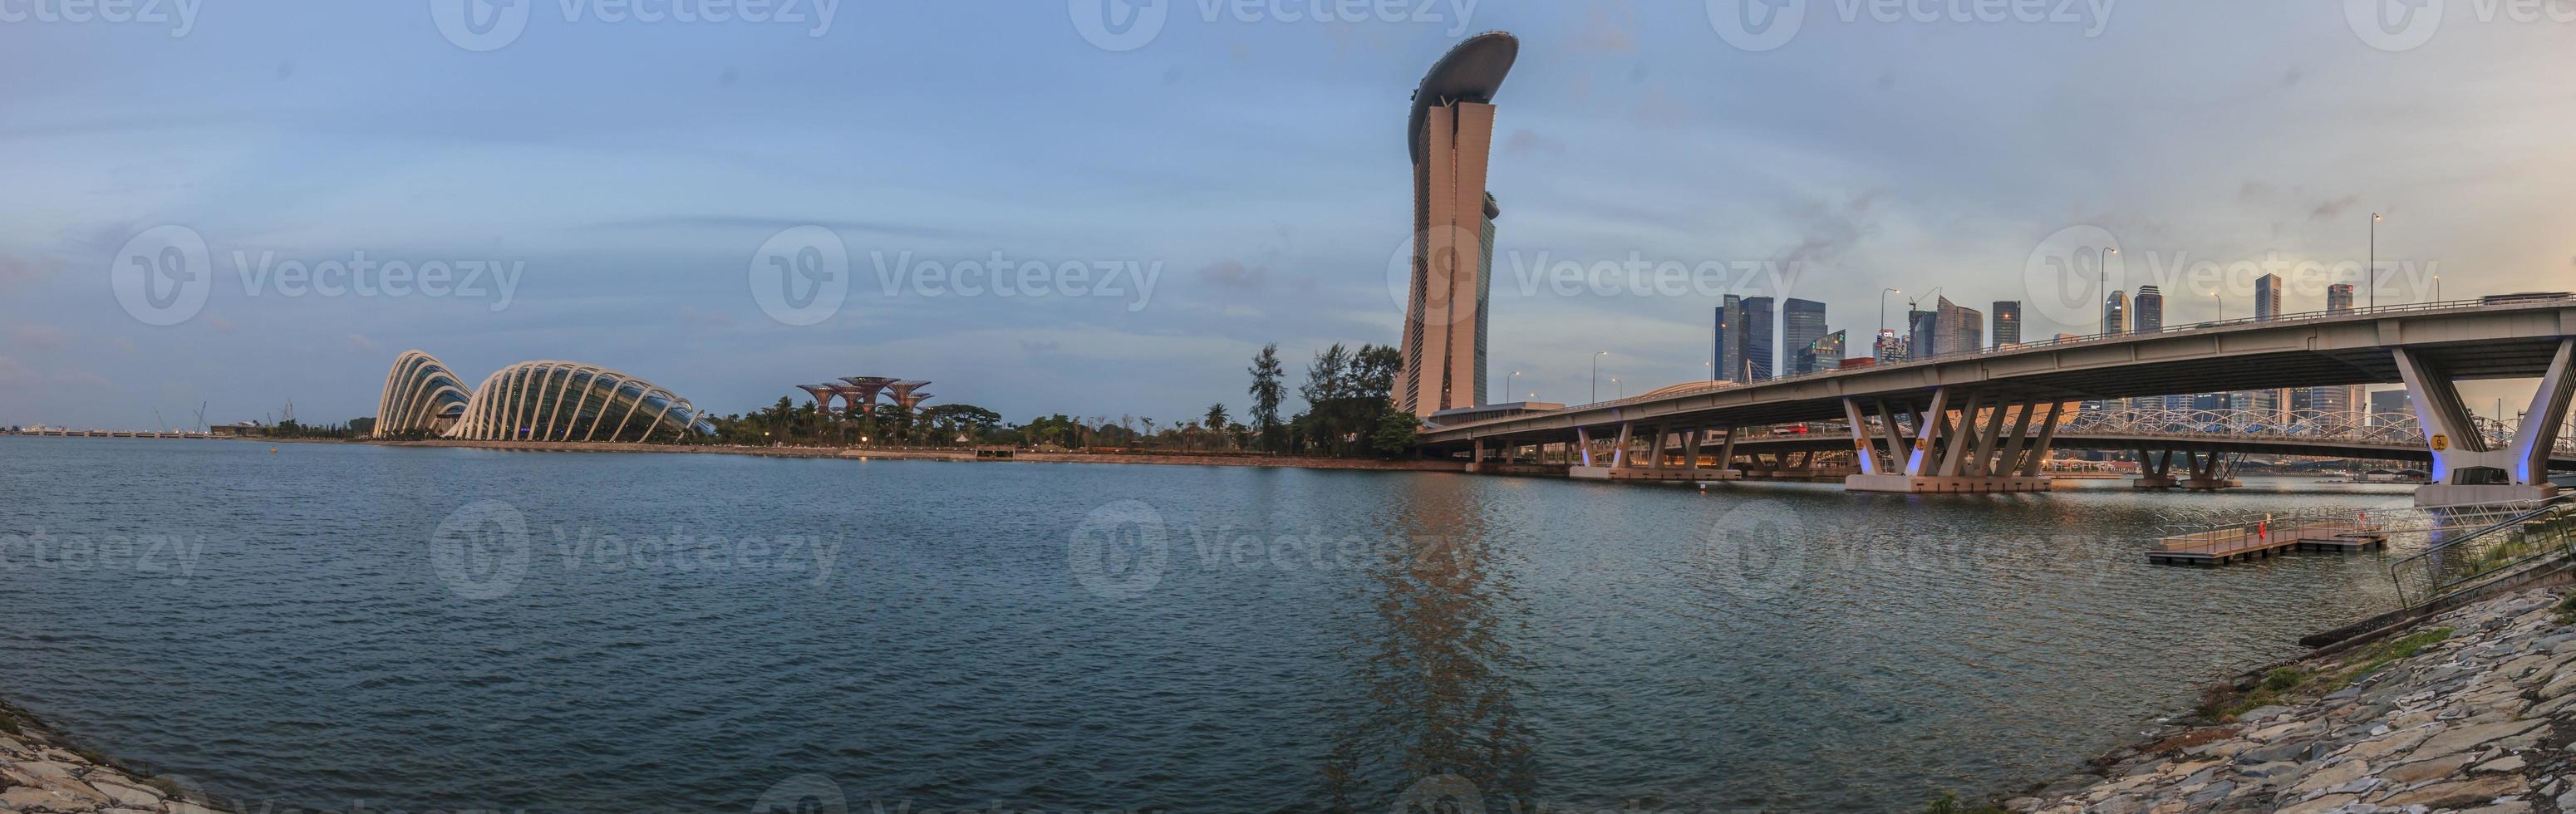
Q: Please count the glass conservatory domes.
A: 2